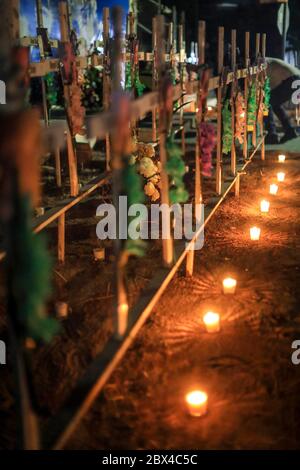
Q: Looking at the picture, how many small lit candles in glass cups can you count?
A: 8